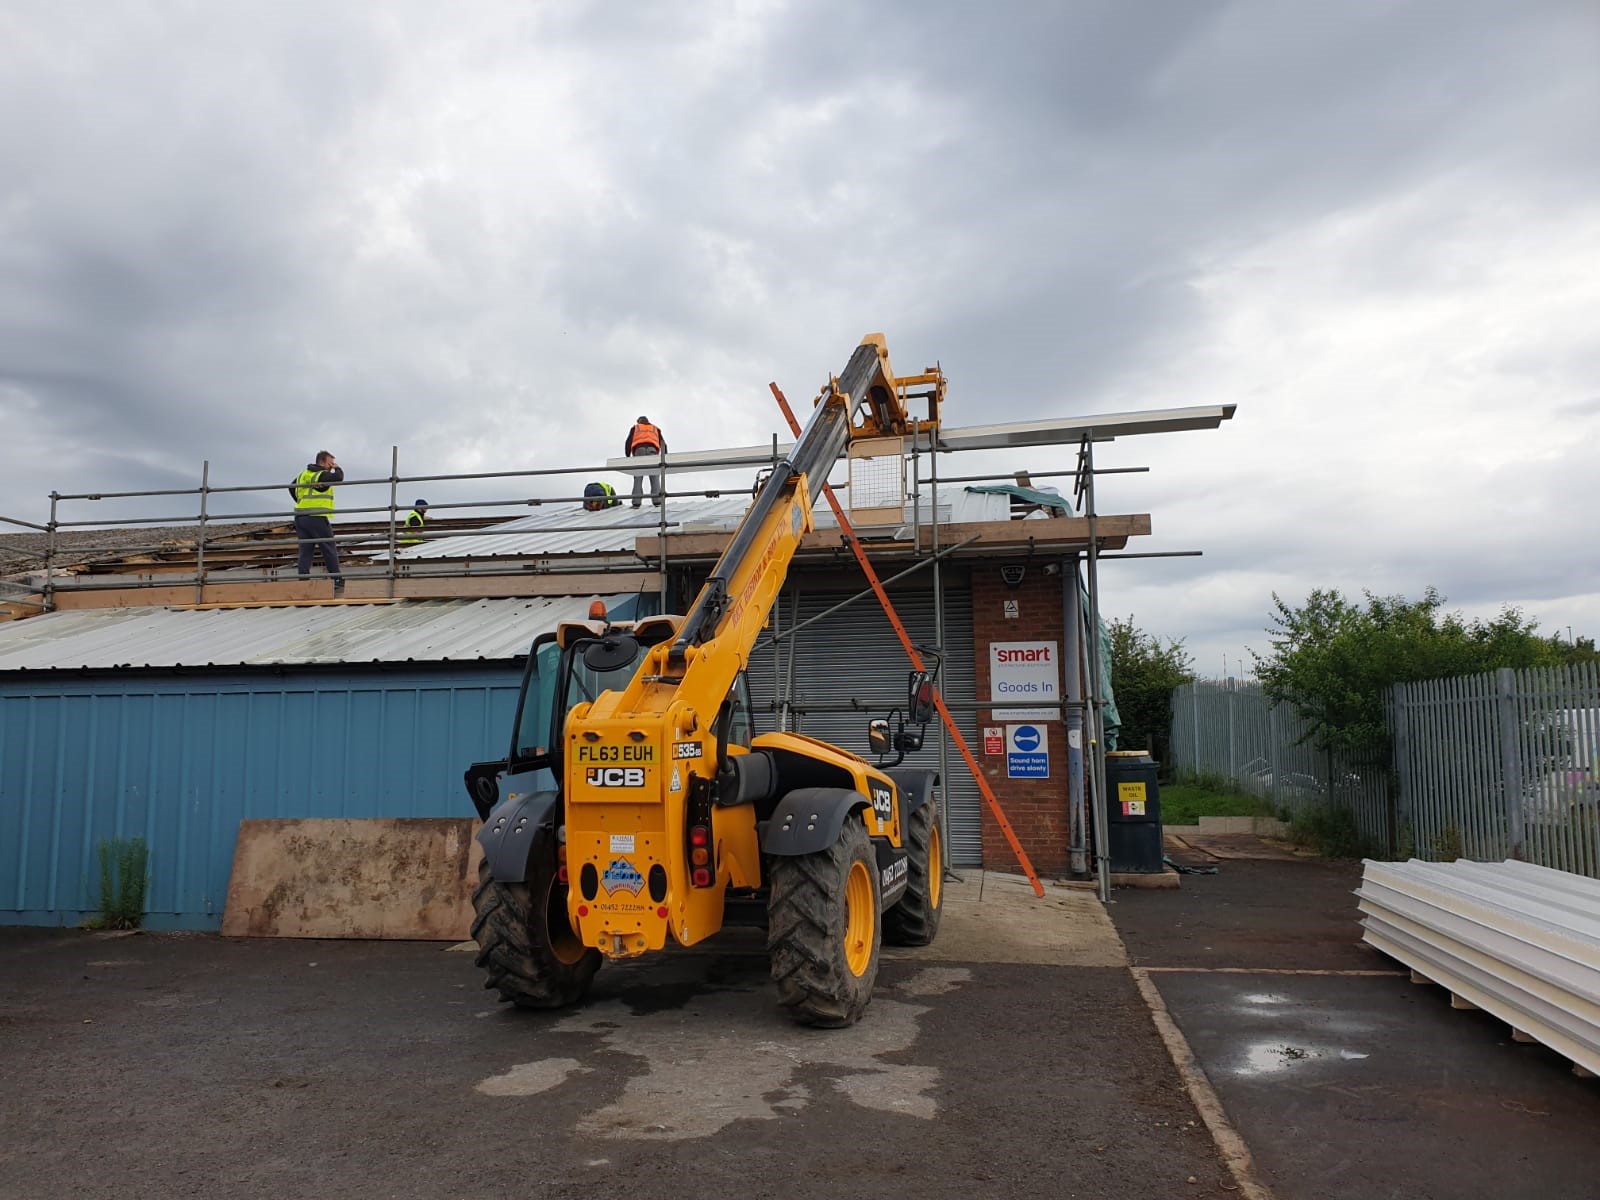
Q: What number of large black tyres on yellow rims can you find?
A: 3